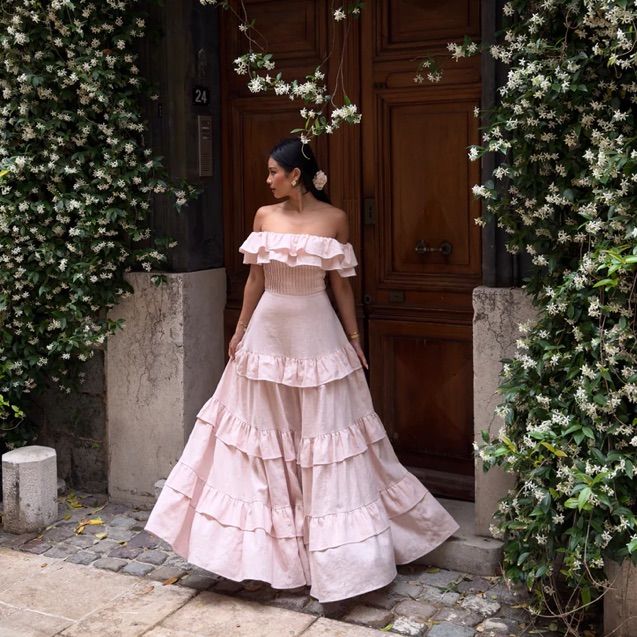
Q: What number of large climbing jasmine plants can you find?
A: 2